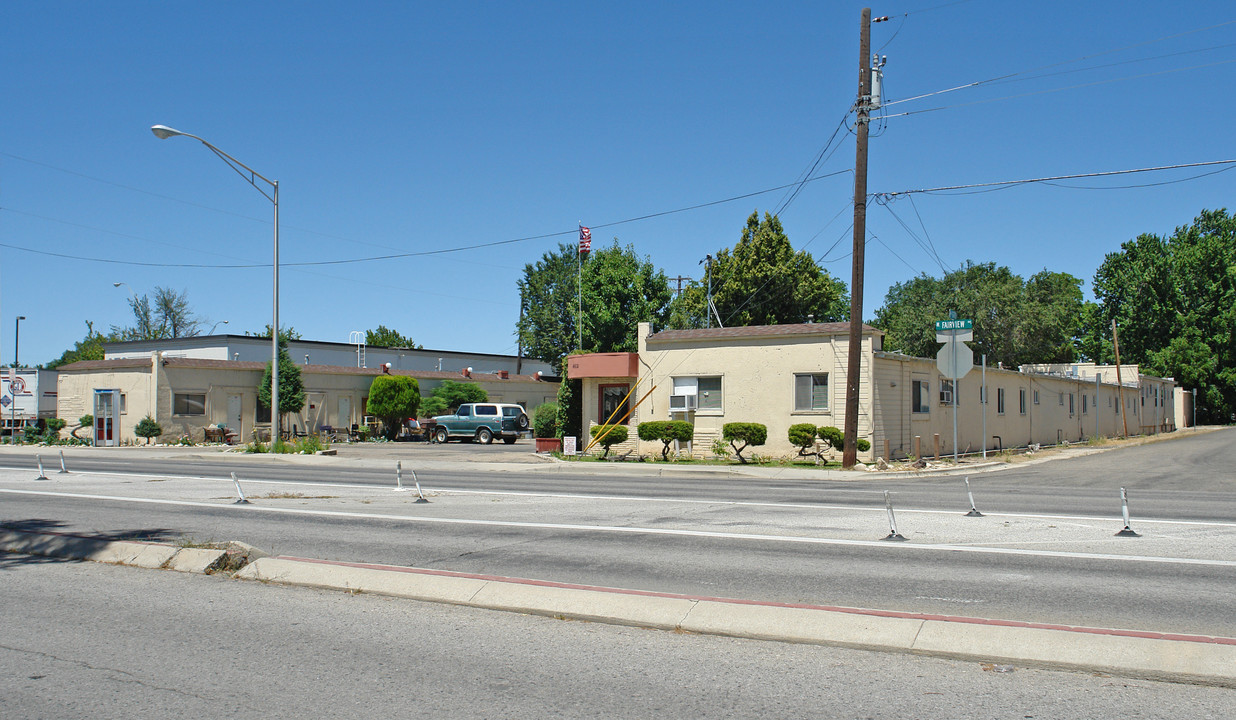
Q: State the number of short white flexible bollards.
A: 8